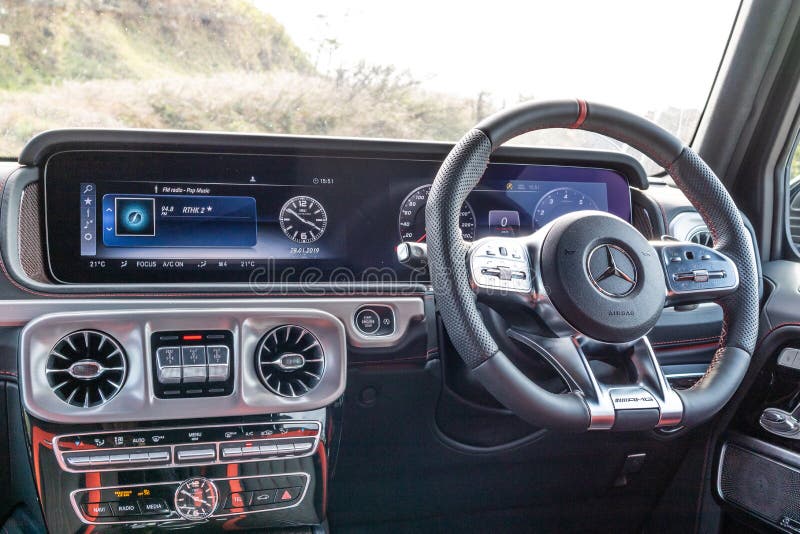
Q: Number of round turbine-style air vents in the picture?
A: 3